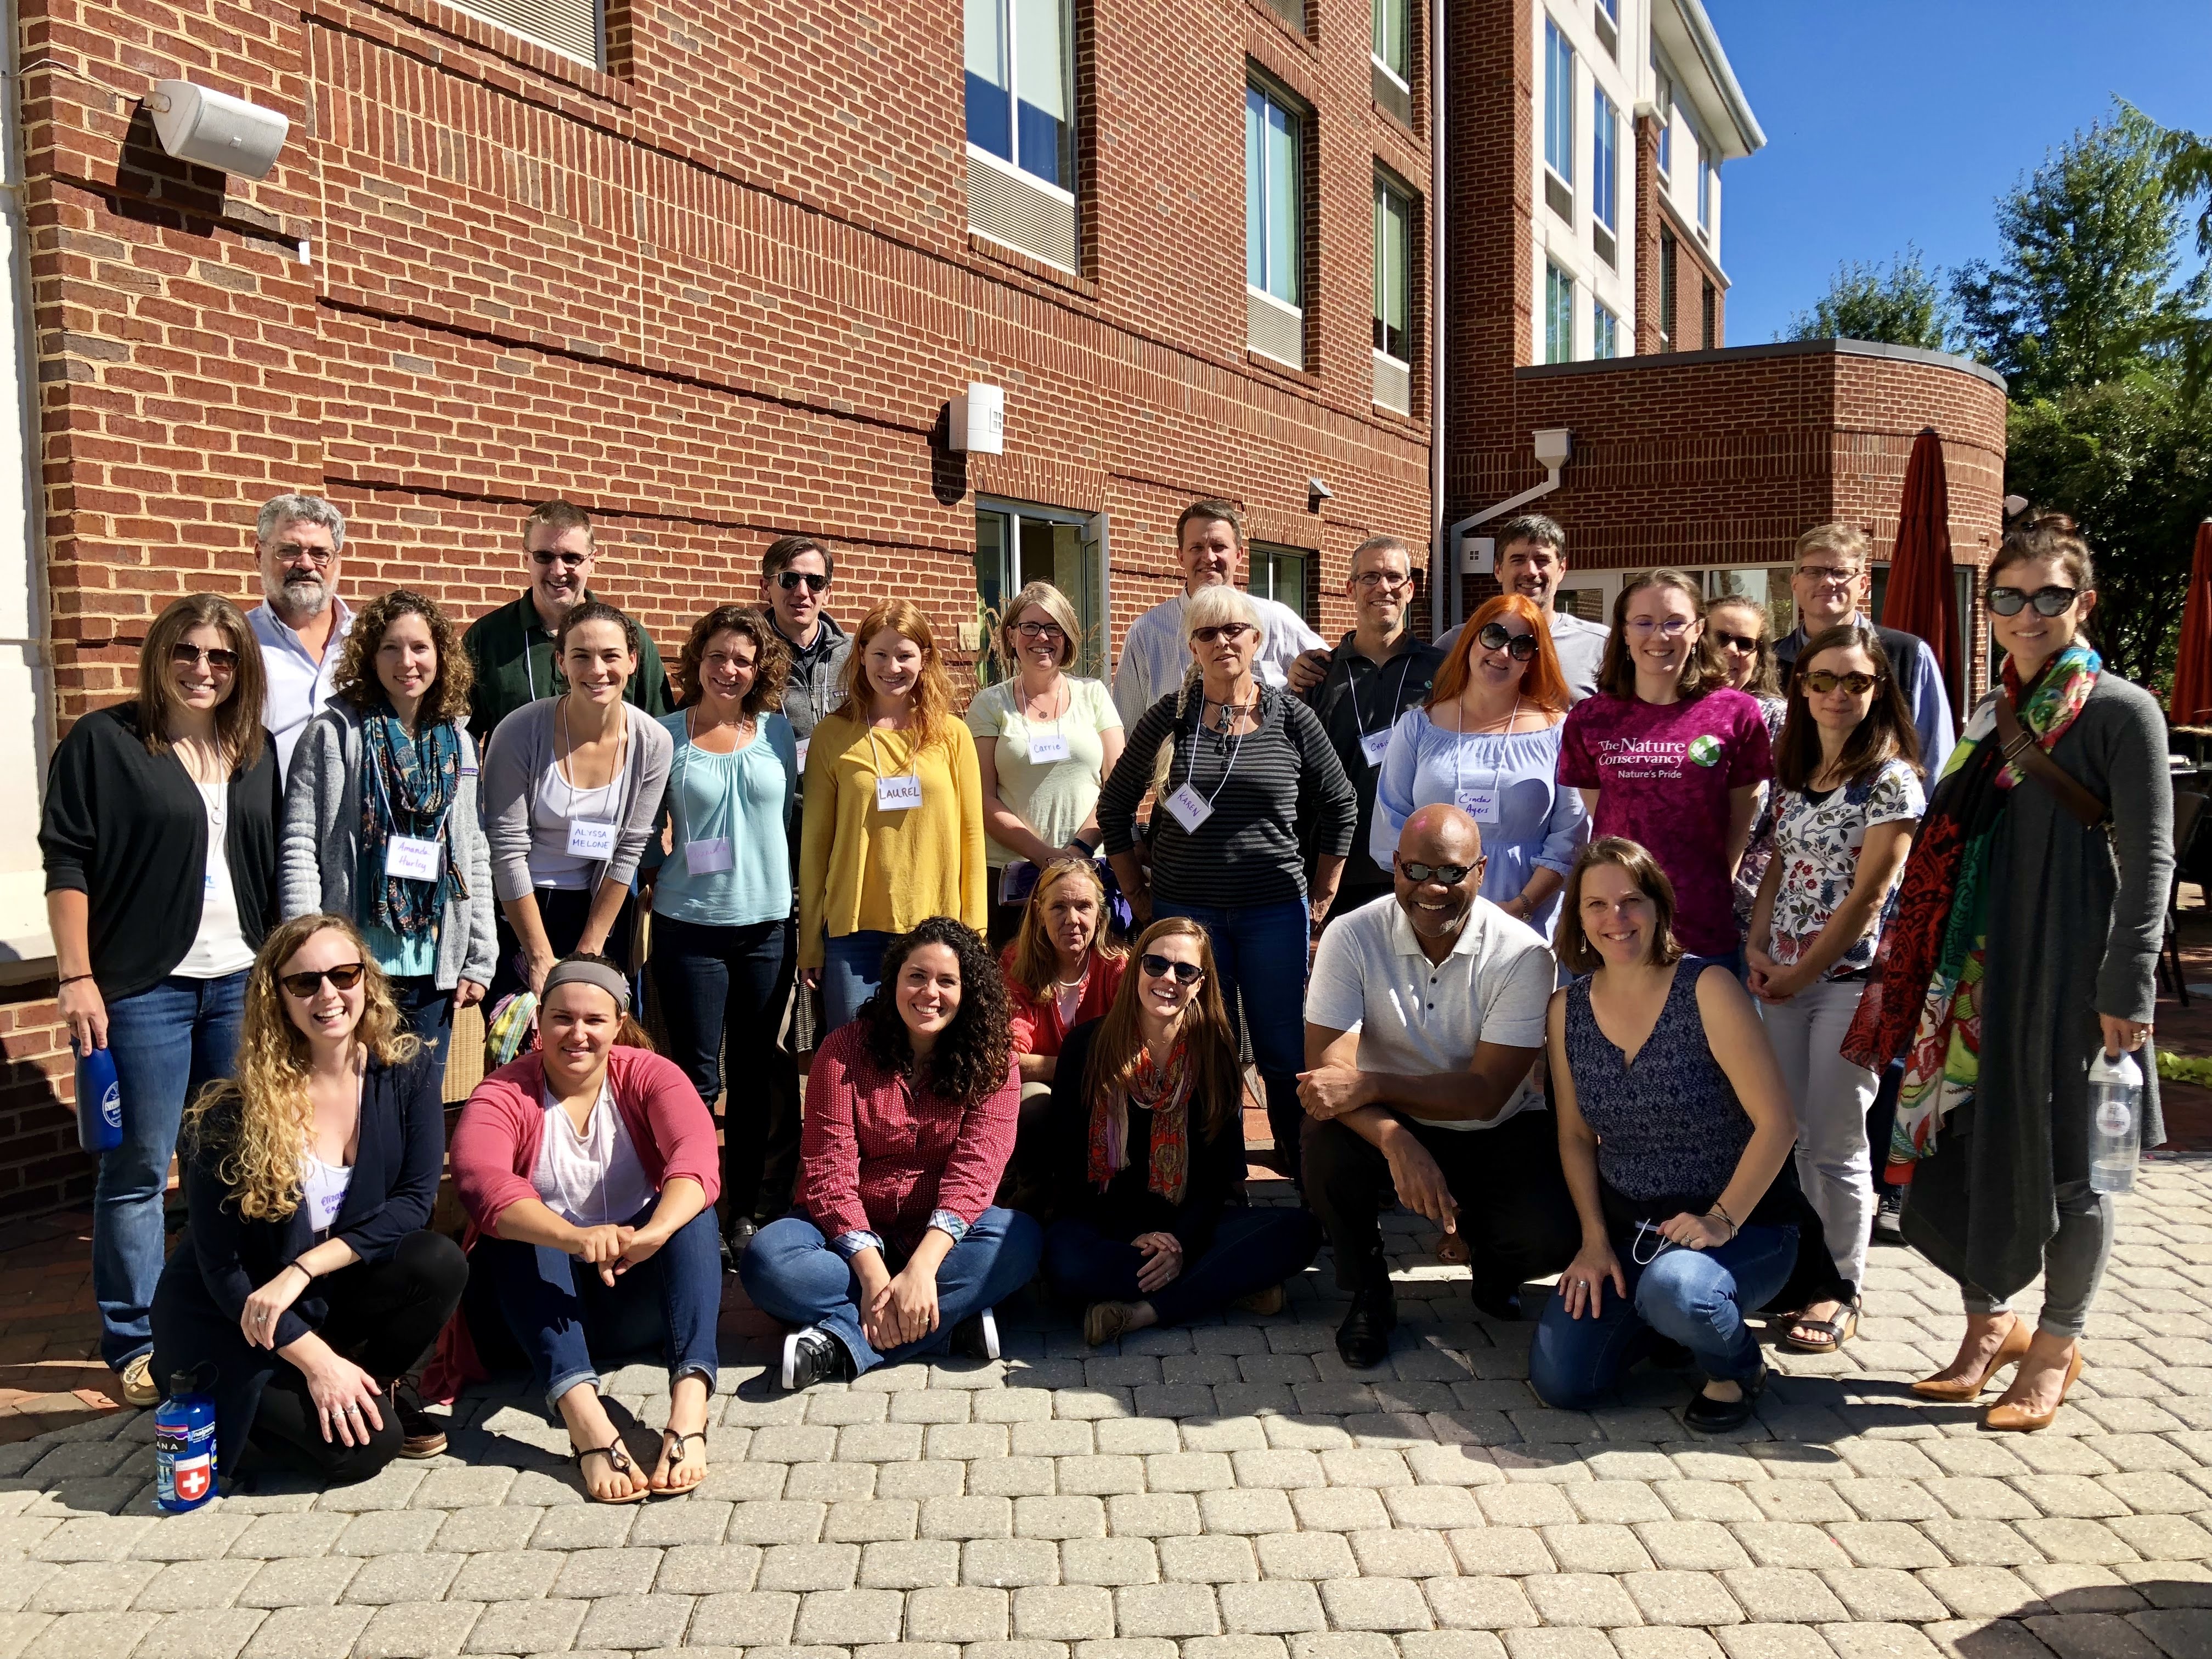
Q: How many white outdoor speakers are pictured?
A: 1